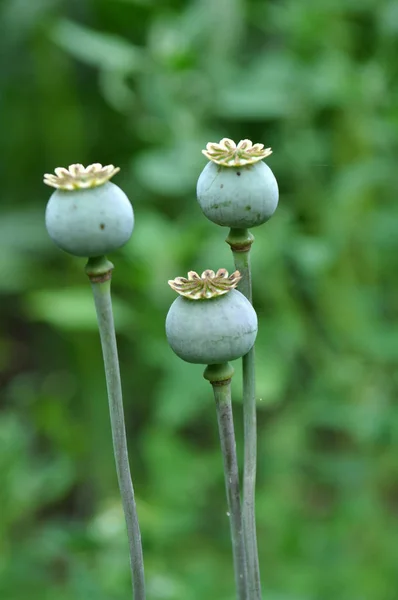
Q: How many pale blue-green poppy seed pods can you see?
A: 3